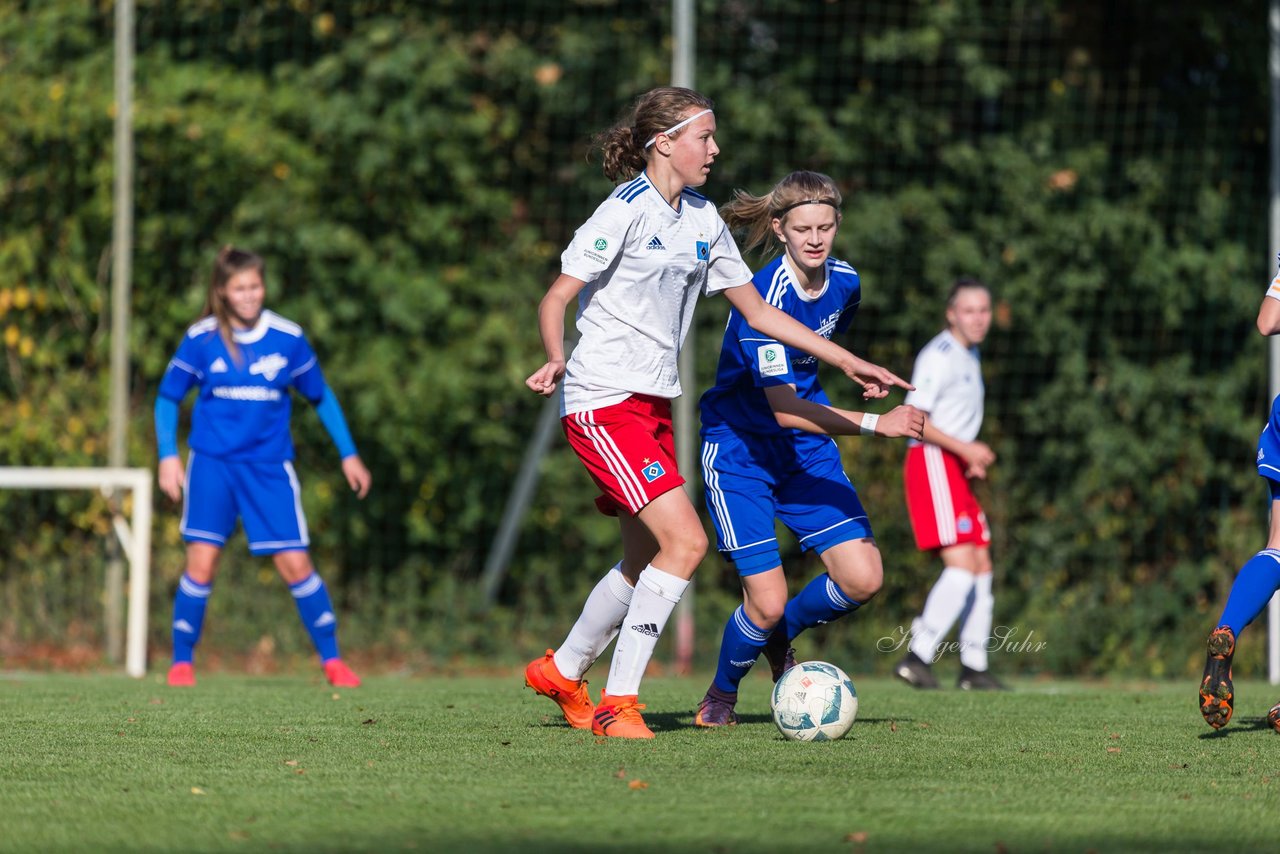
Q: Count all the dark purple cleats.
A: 2